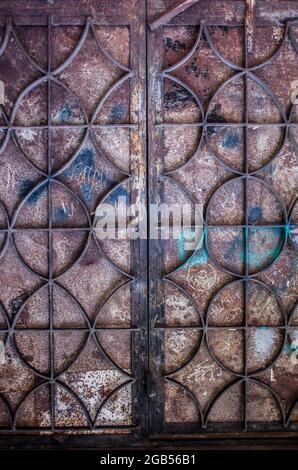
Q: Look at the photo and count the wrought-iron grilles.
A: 2